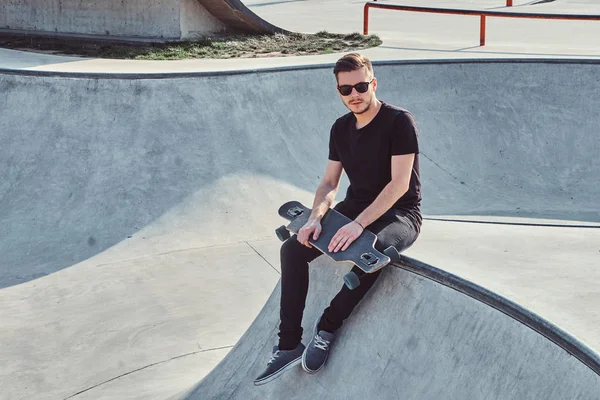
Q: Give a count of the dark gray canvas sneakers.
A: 2